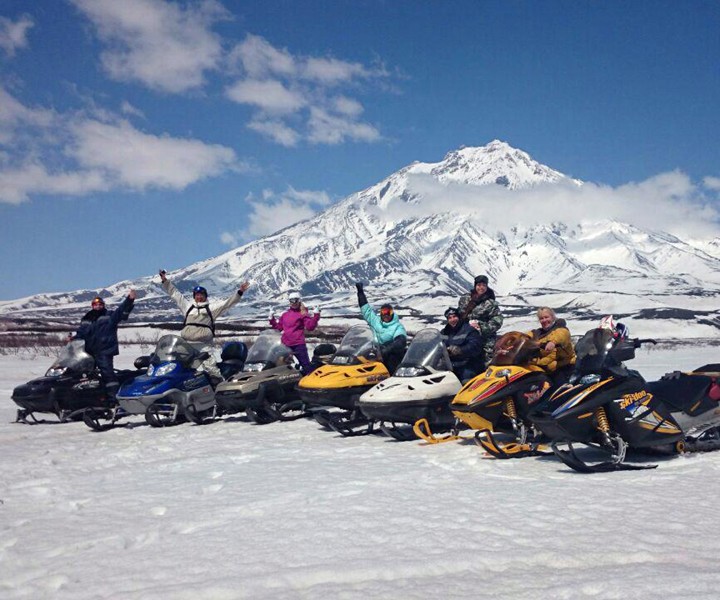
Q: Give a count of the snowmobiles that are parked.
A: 7